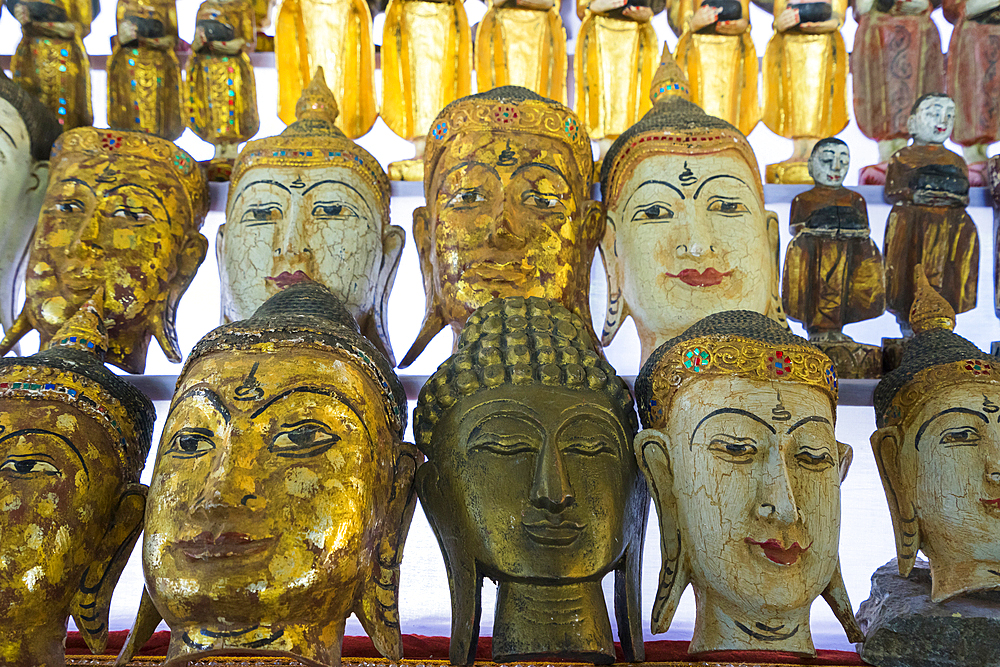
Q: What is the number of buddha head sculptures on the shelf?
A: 10